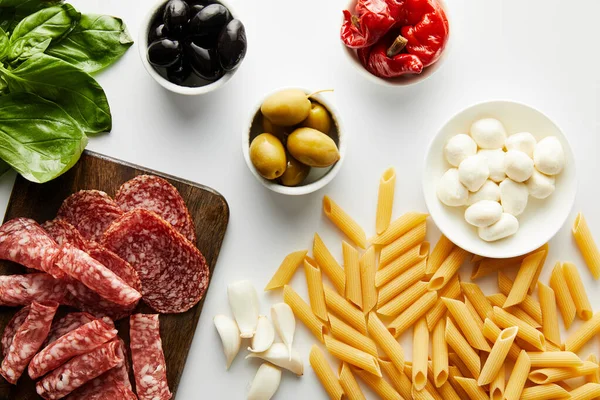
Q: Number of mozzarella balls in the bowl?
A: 13